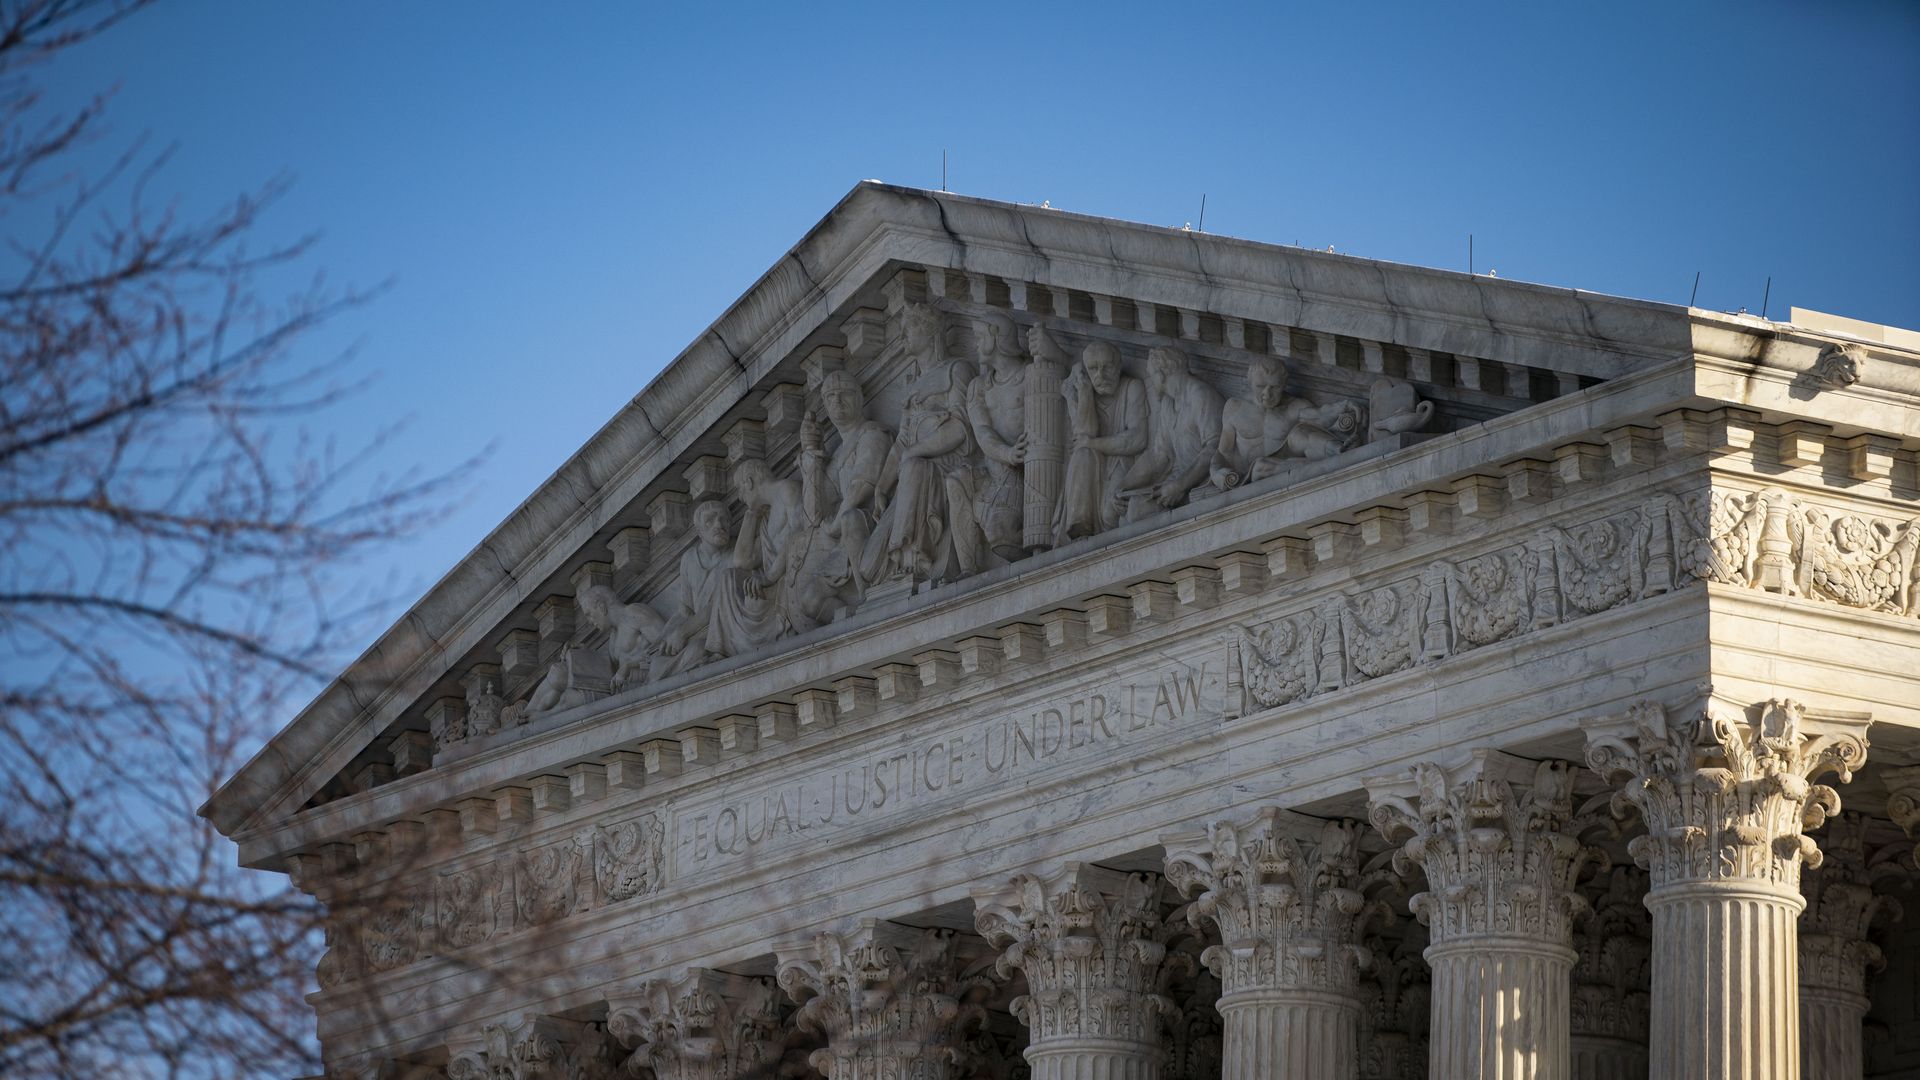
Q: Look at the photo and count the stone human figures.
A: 9